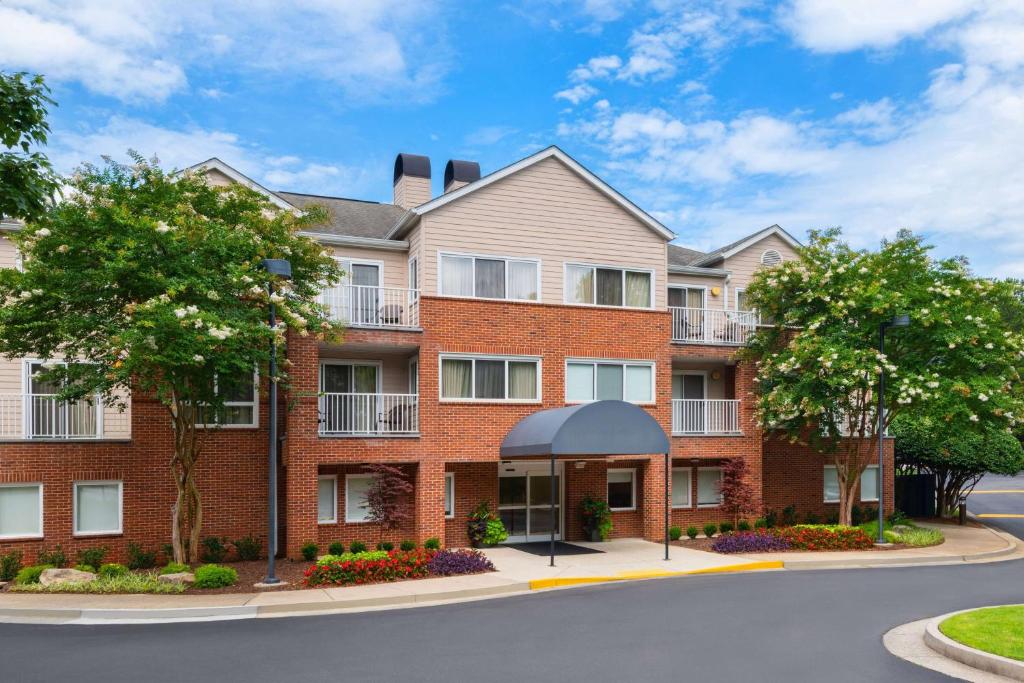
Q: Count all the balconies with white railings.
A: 5